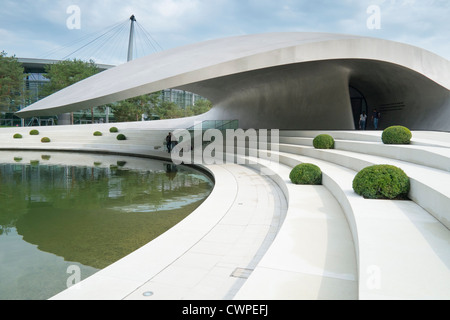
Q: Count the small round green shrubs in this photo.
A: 10